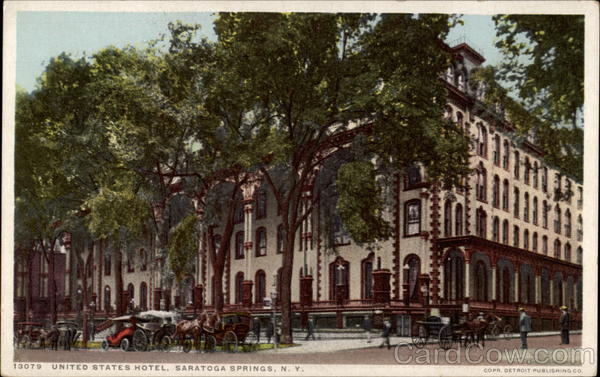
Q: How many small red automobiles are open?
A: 1